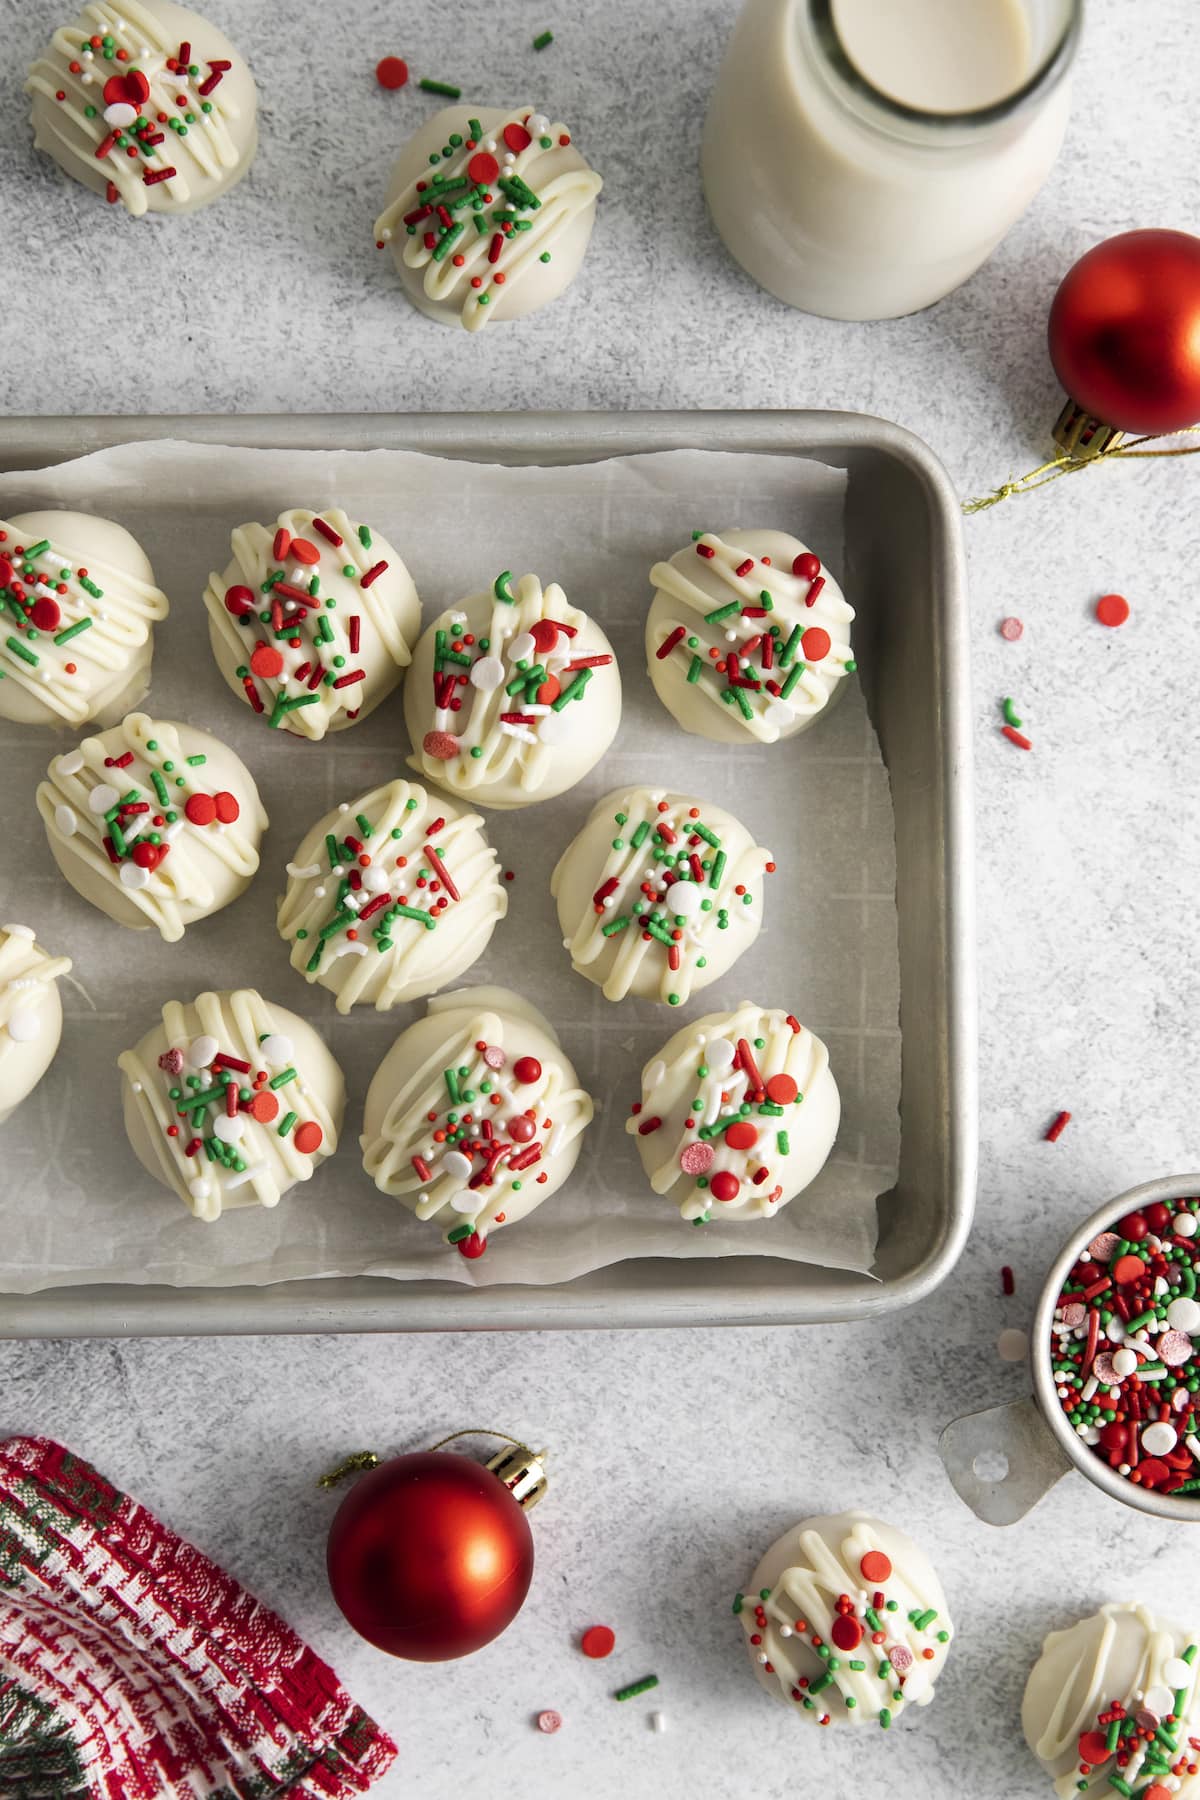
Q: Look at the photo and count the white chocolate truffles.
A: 15